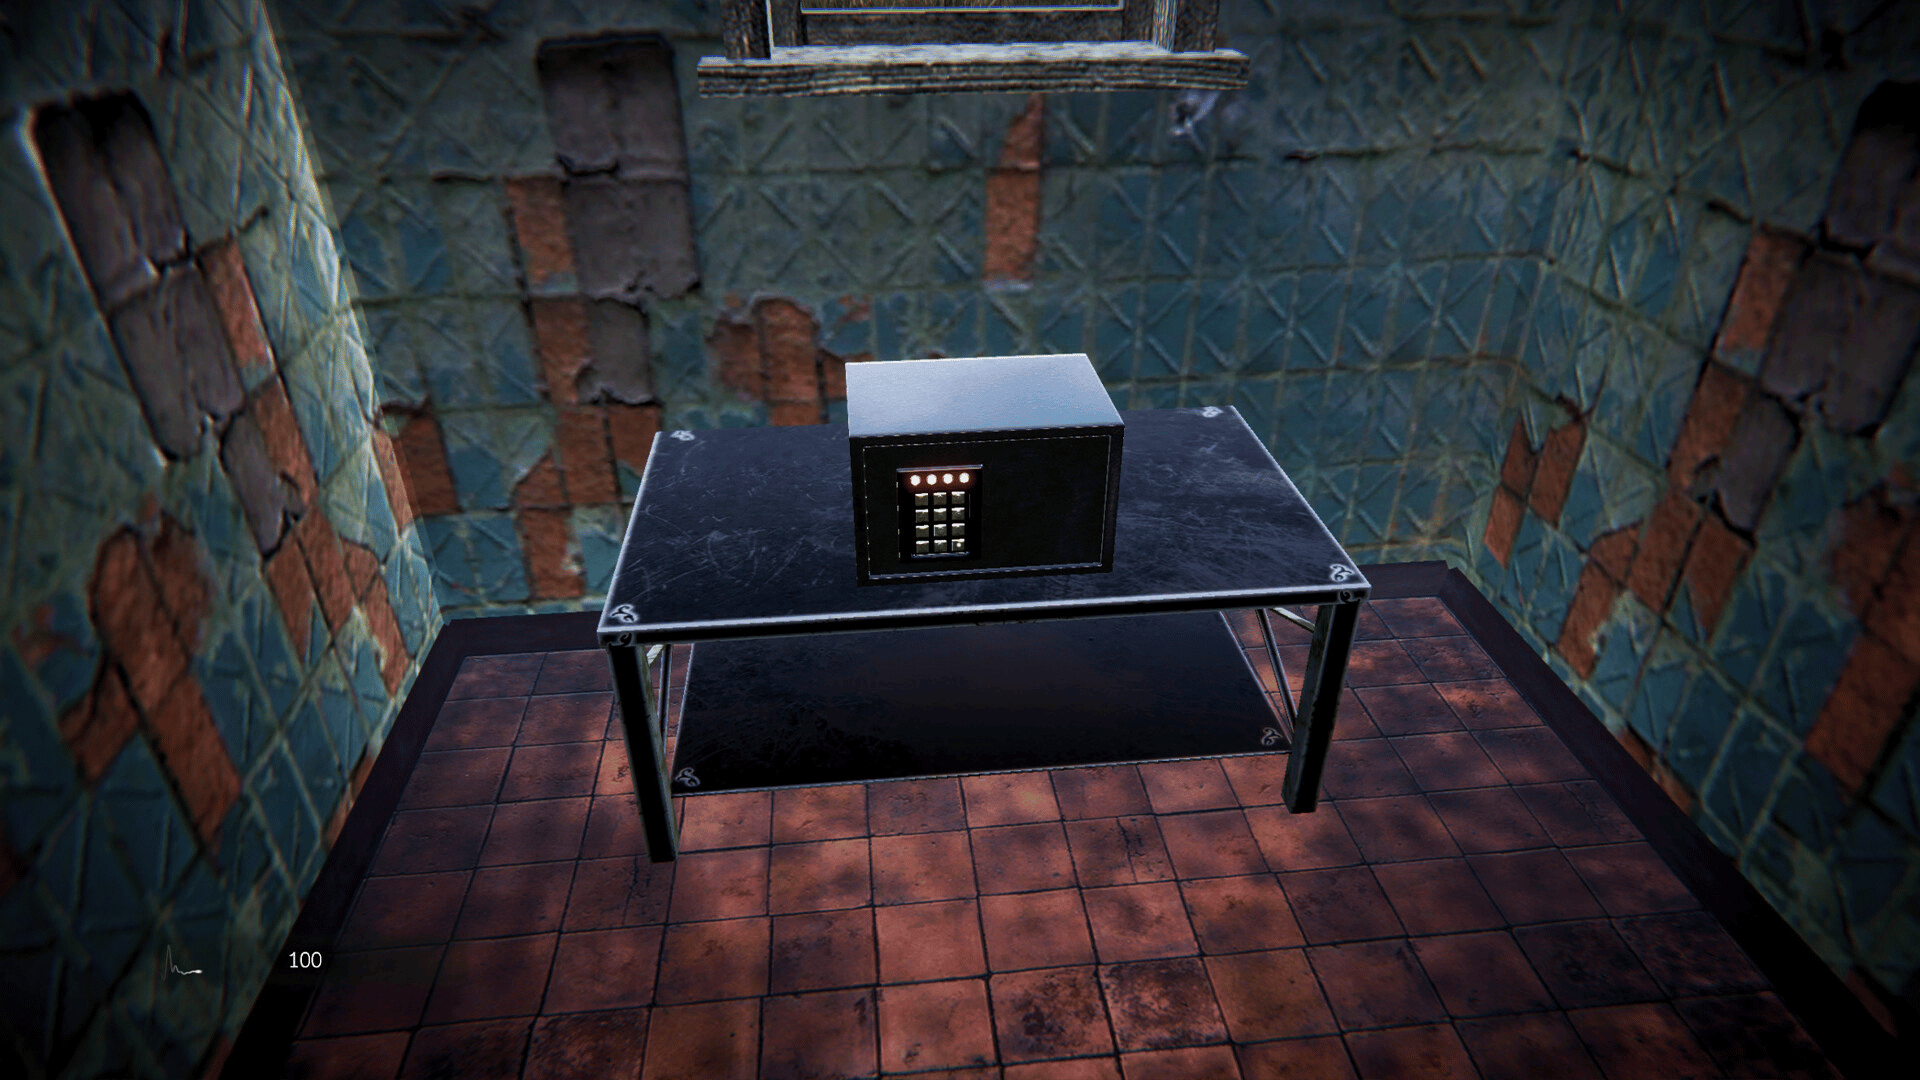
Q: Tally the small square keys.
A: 12